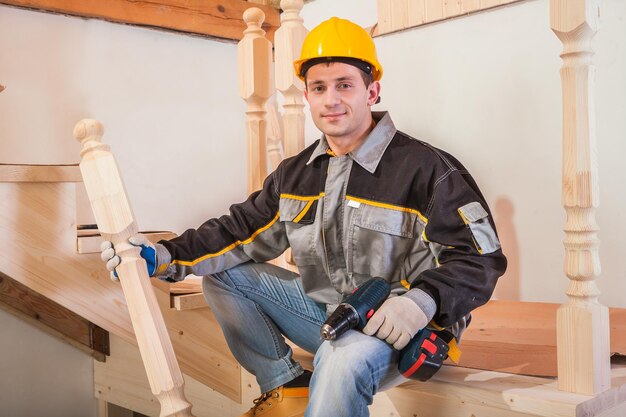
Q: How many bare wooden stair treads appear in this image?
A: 3